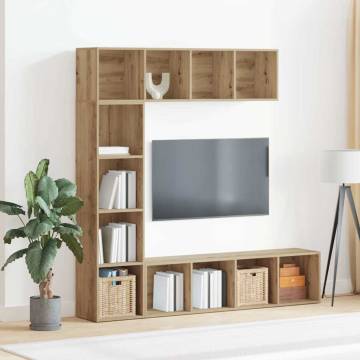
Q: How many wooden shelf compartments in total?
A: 12